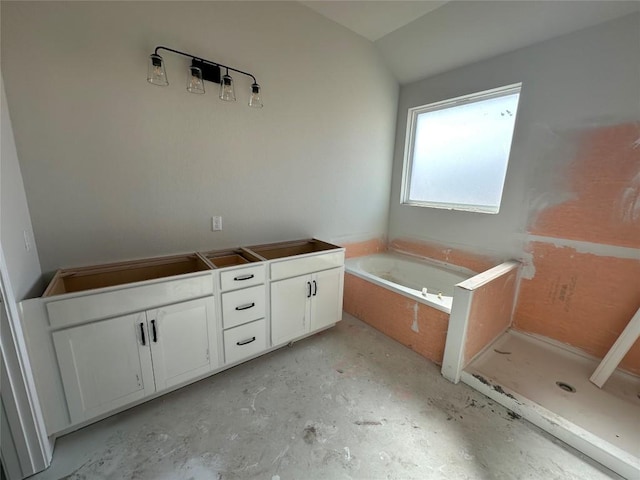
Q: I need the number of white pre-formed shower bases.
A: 1